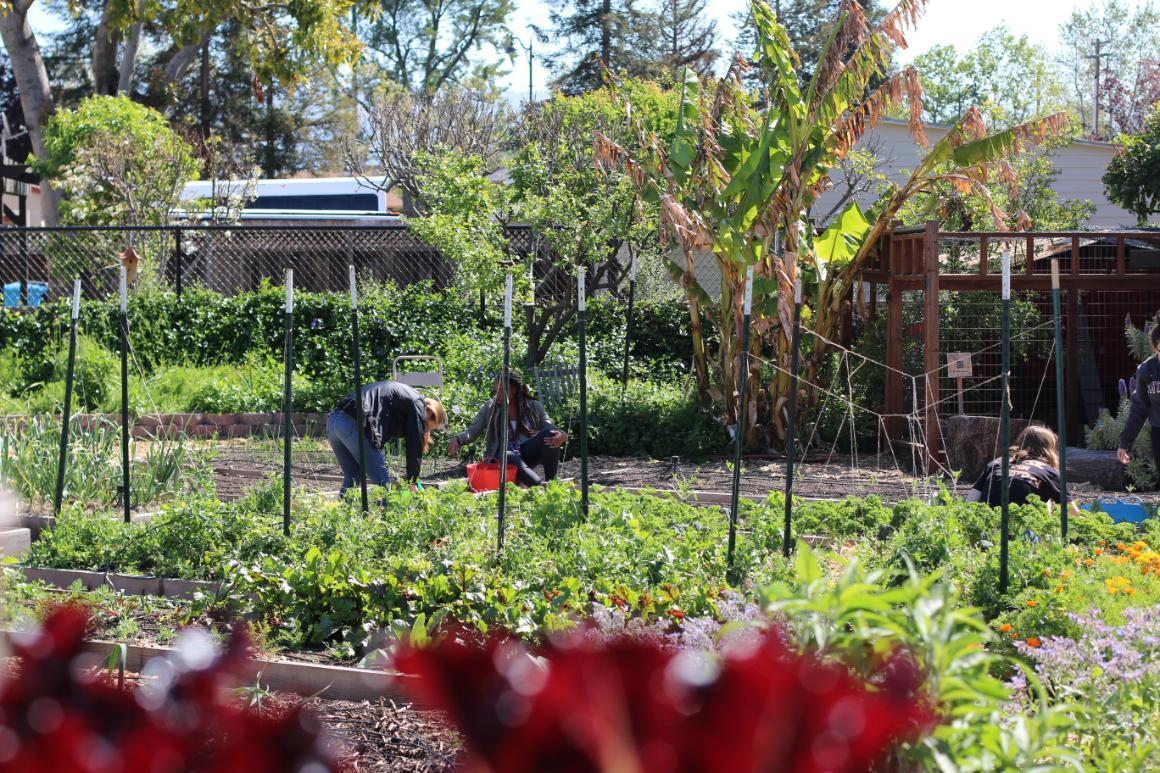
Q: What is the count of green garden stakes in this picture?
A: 11